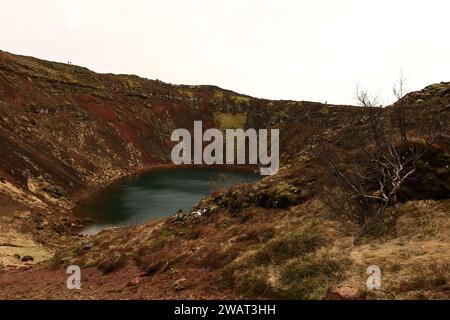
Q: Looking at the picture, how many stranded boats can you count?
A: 0